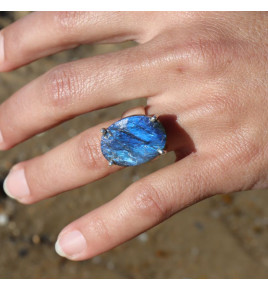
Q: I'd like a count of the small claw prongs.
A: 4